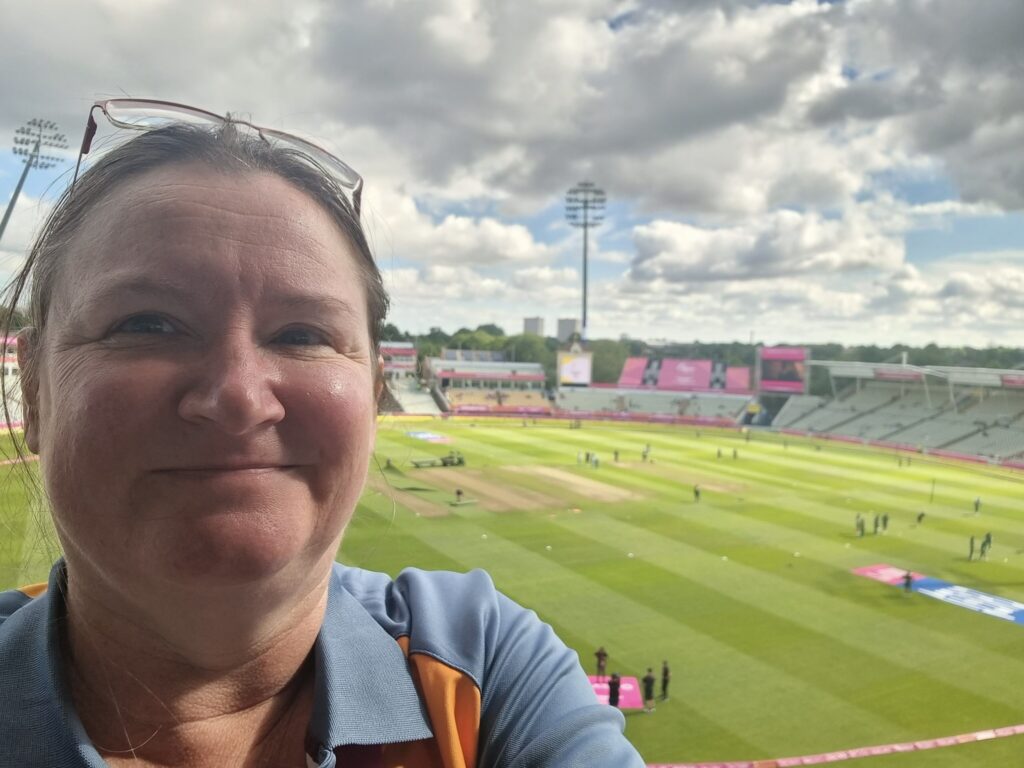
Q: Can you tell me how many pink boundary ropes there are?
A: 1